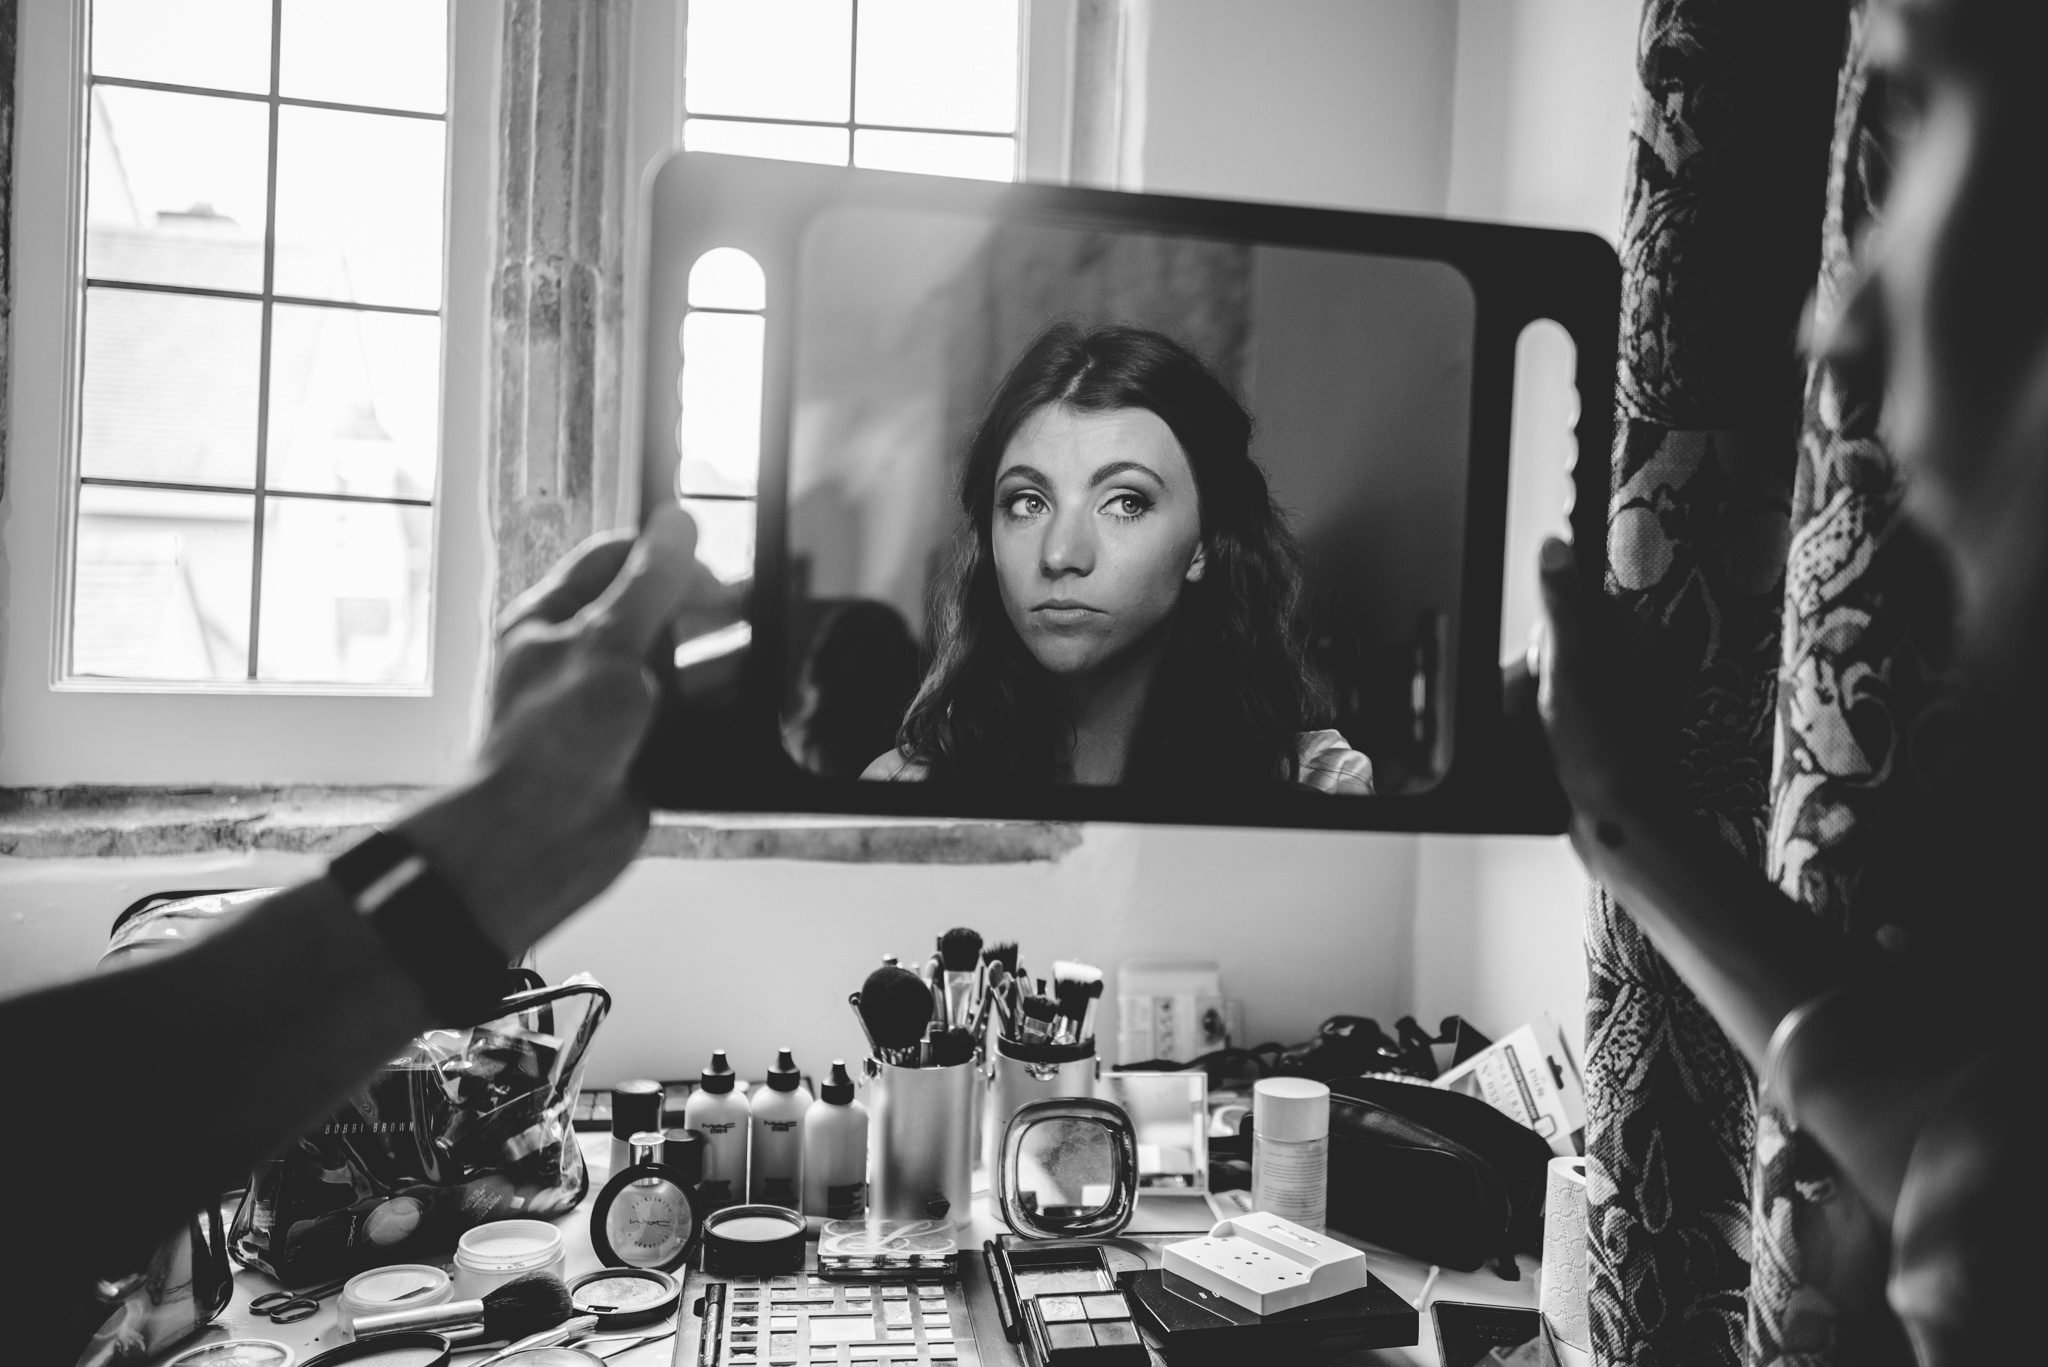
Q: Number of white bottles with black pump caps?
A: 3